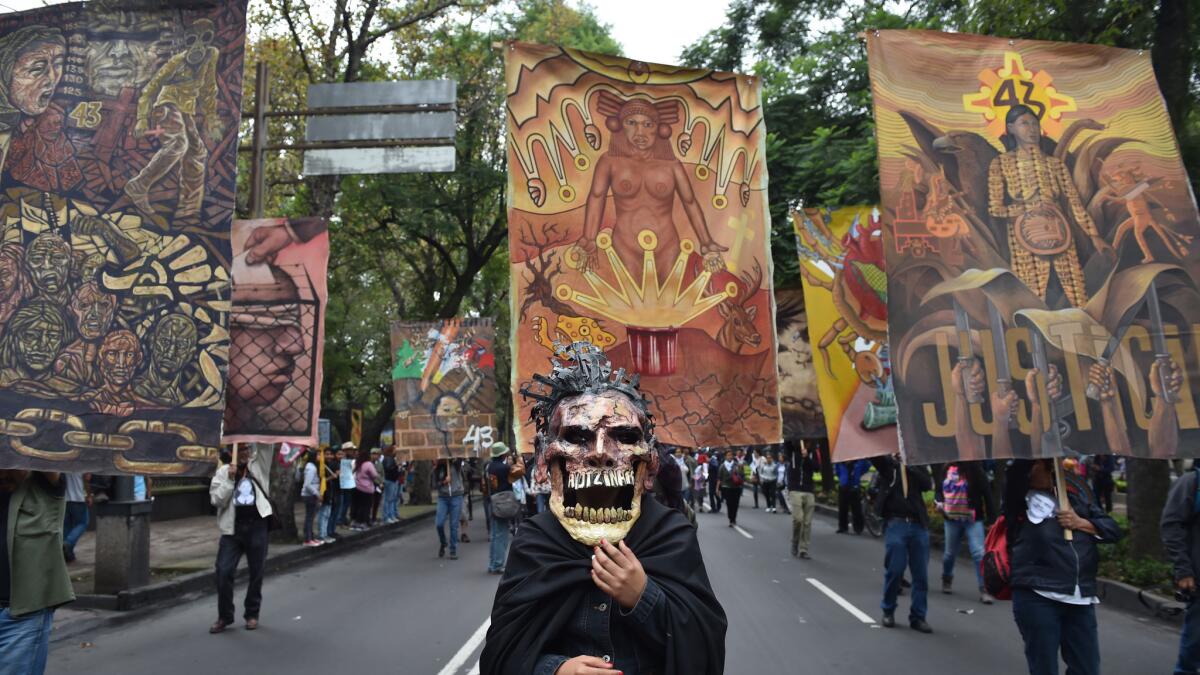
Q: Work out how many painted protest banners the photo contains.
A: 7